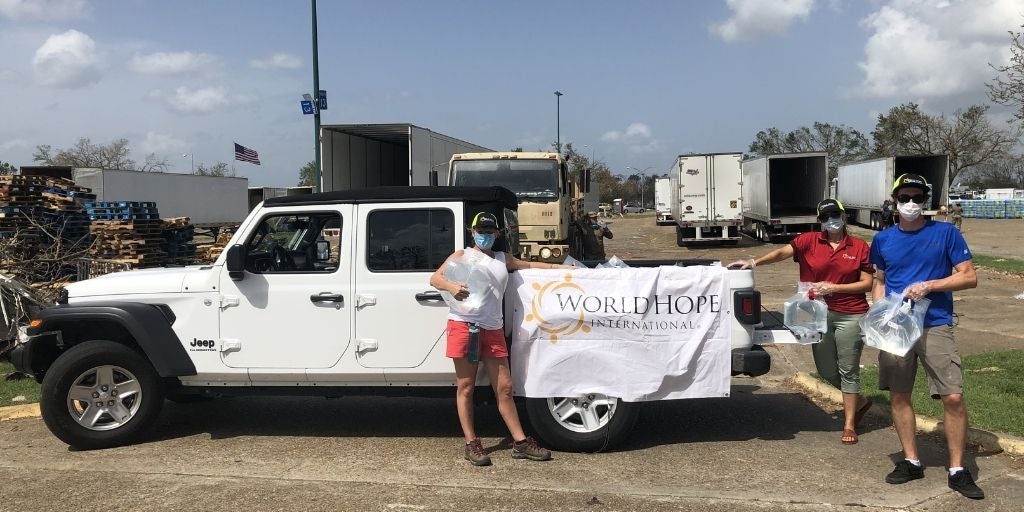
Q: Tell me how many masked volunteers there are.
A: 3